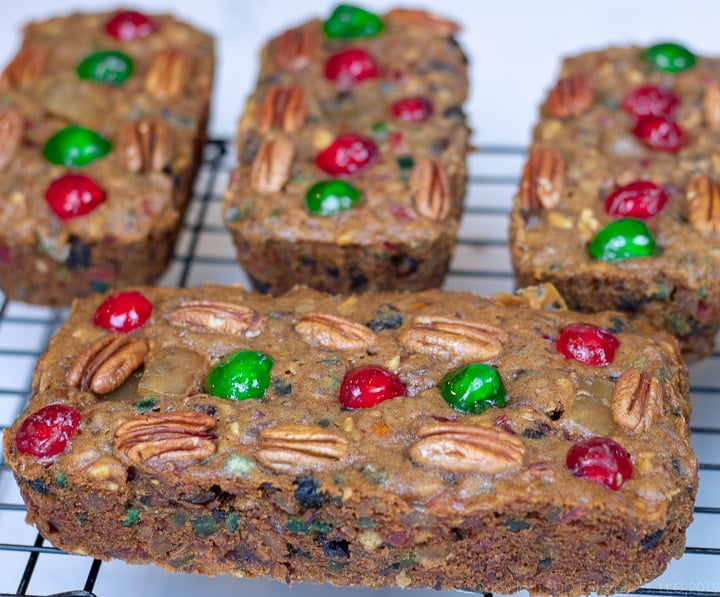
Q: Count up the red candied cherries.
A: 13